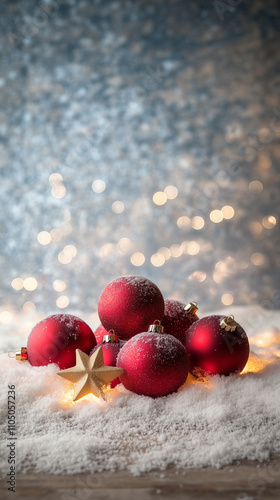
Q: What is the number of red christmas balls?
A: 7